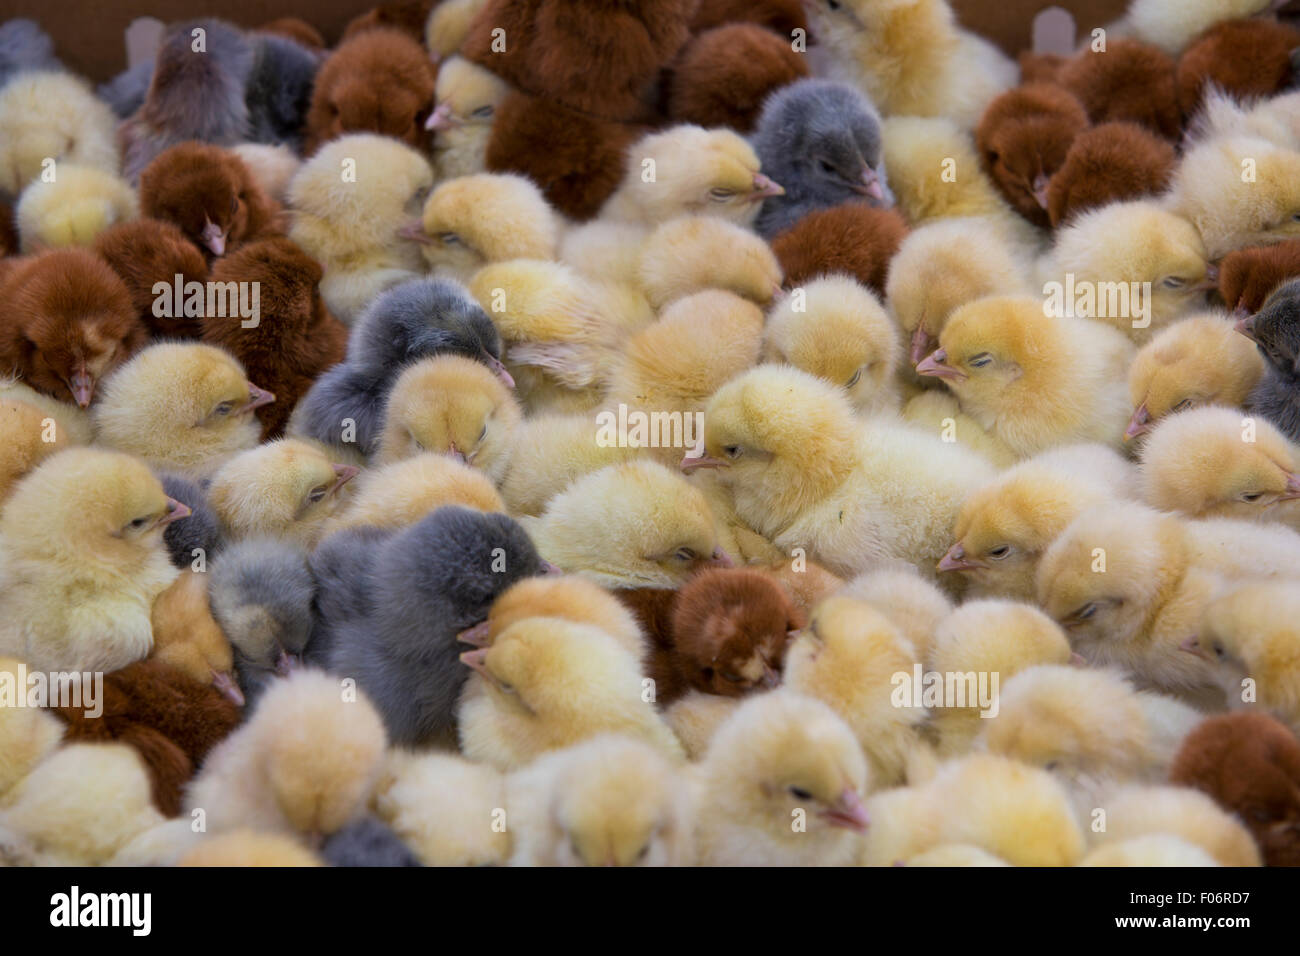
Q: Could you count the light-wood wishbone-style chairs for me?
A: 0